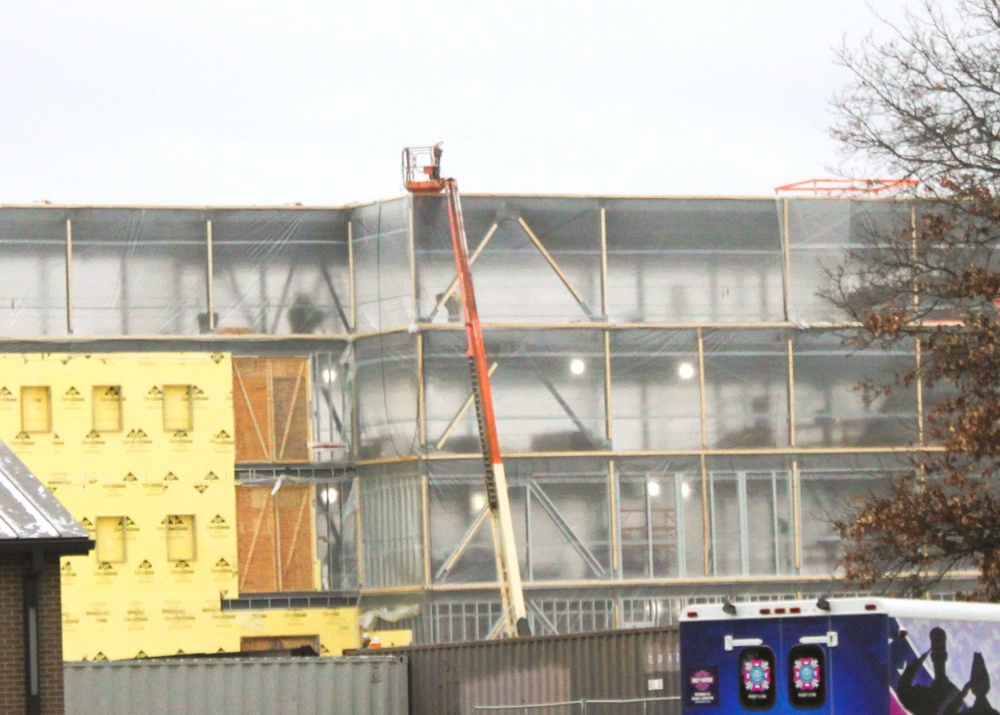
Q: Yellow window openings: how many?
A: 5